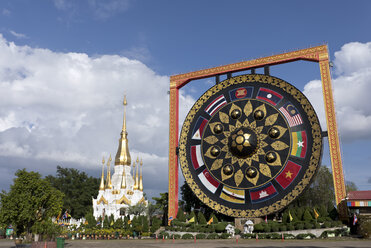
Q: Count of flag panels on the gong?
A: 11